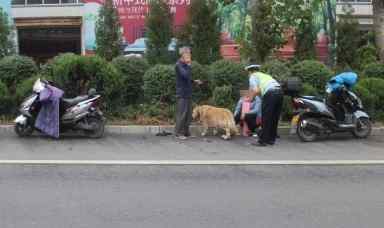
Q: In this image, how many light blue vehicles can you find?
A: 1